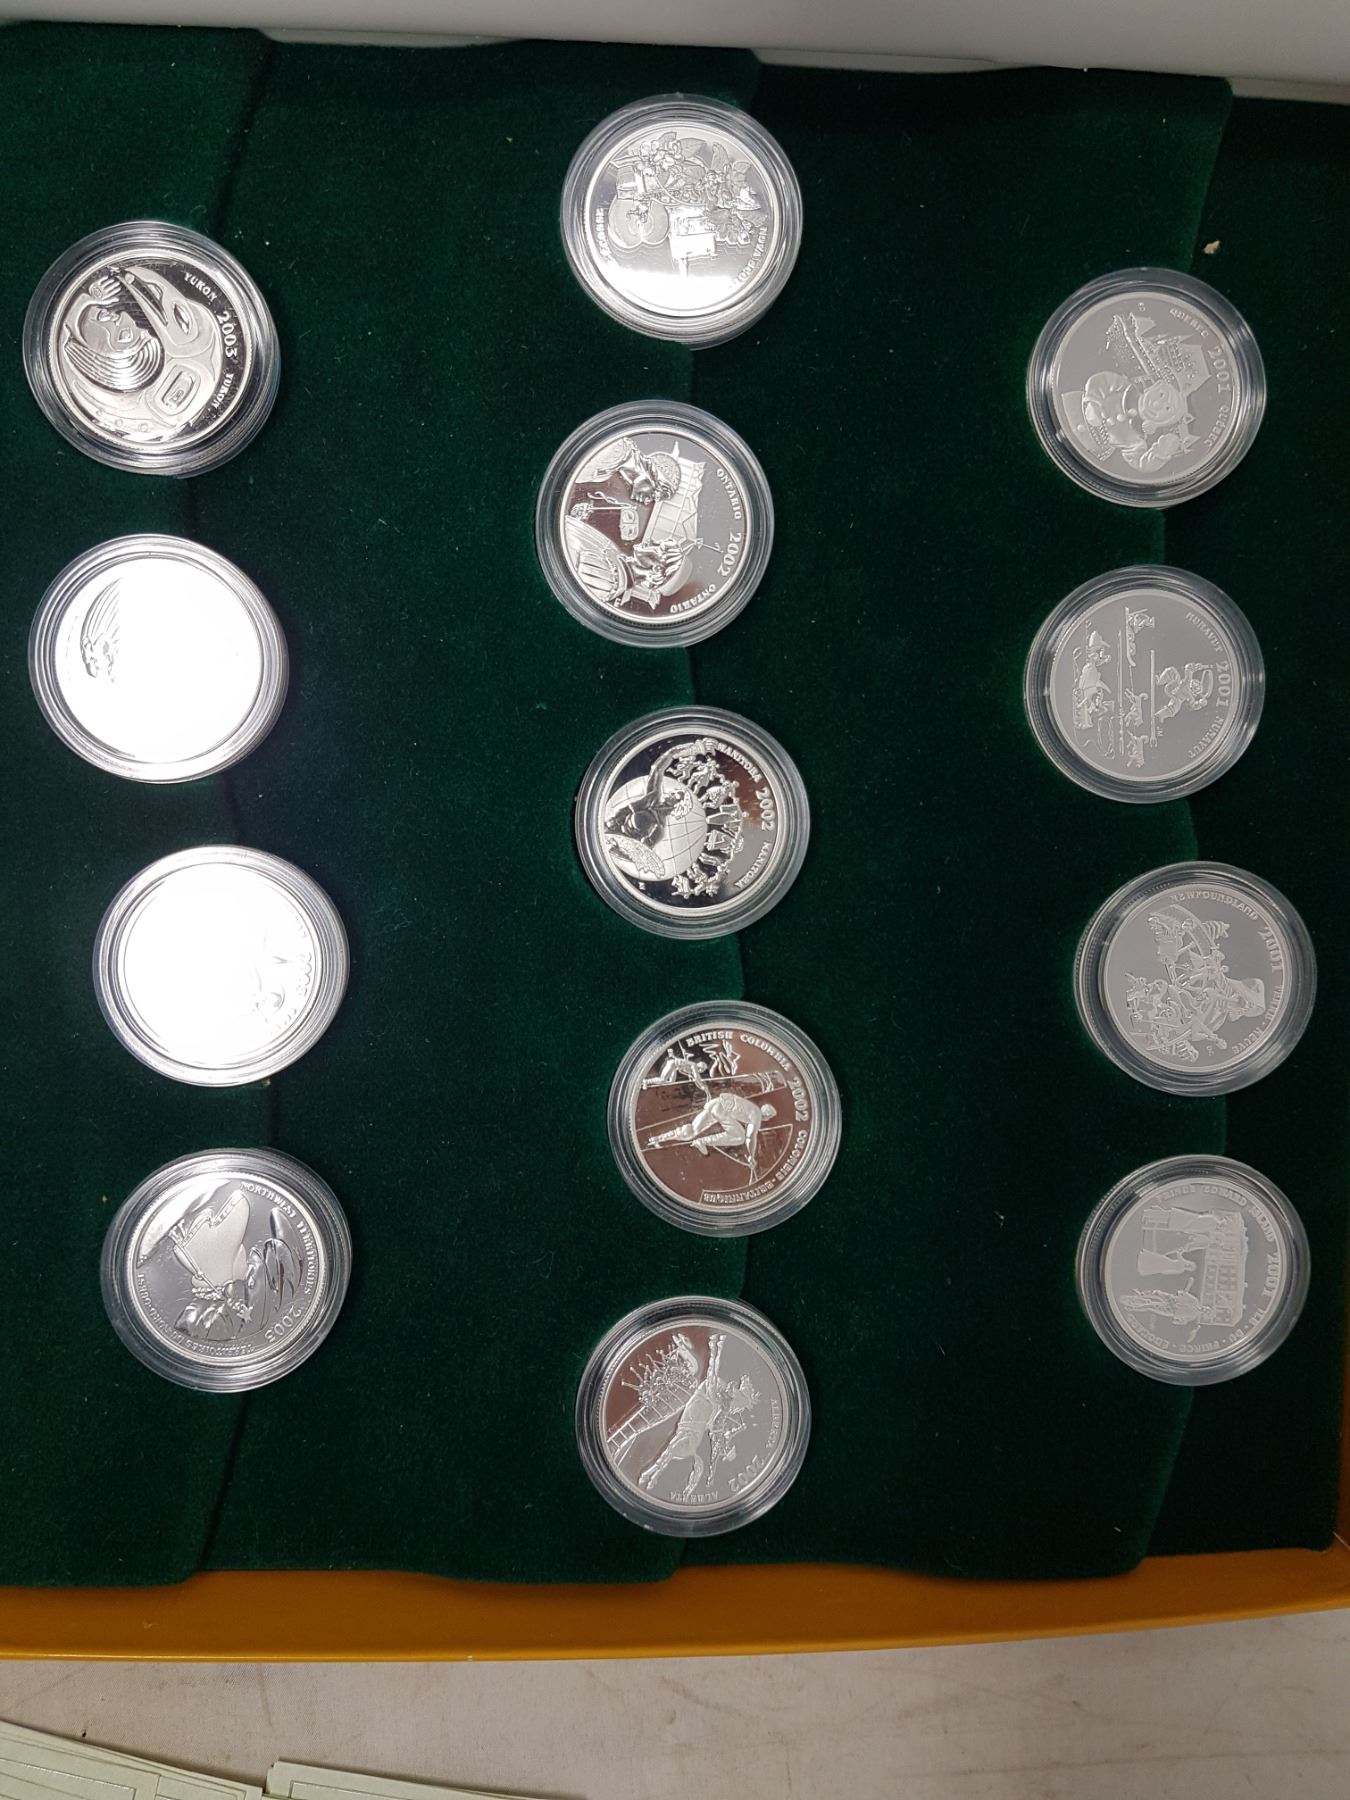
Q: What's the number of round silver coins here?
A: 13